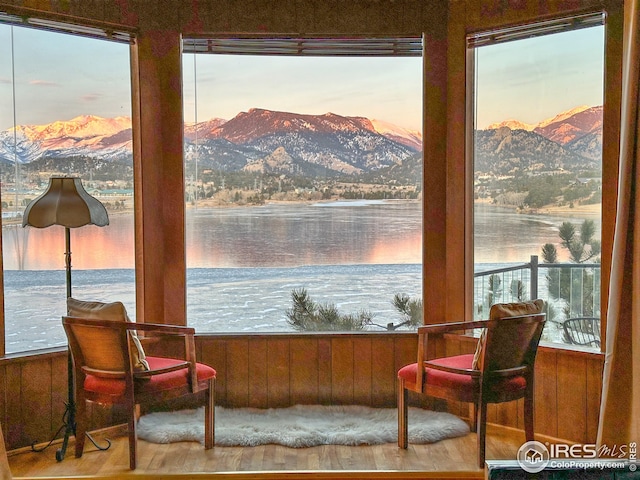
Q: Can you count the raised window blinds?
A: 3